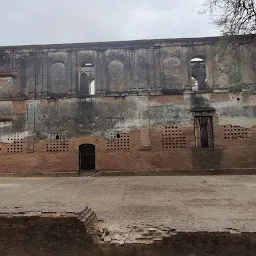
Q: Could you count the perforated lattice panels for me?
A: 5